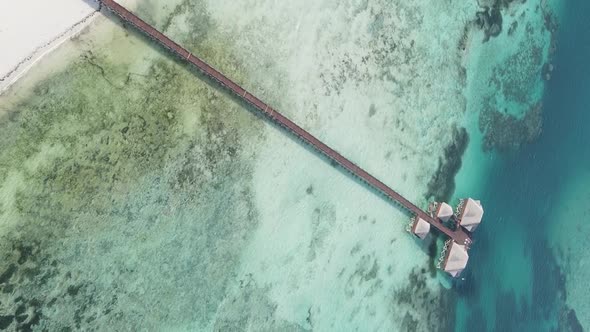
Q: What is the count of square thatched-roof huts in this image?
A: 4